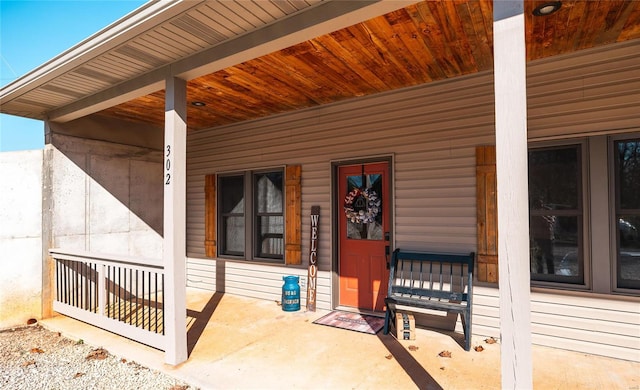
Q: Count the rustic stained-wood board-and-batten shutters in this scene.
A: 3